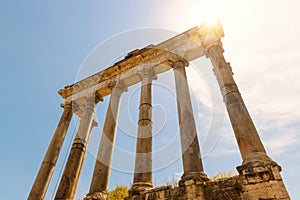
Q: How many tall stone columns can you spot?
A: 6